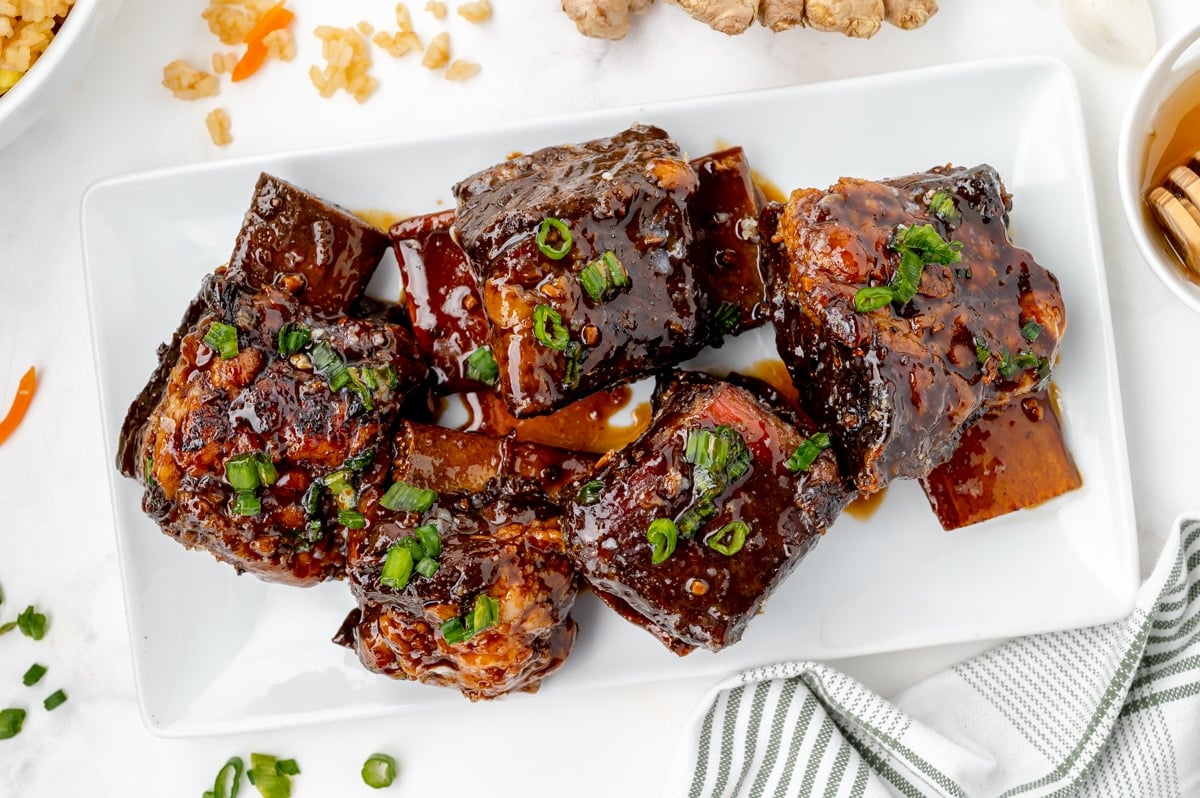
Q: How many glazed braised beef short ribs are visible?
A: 5